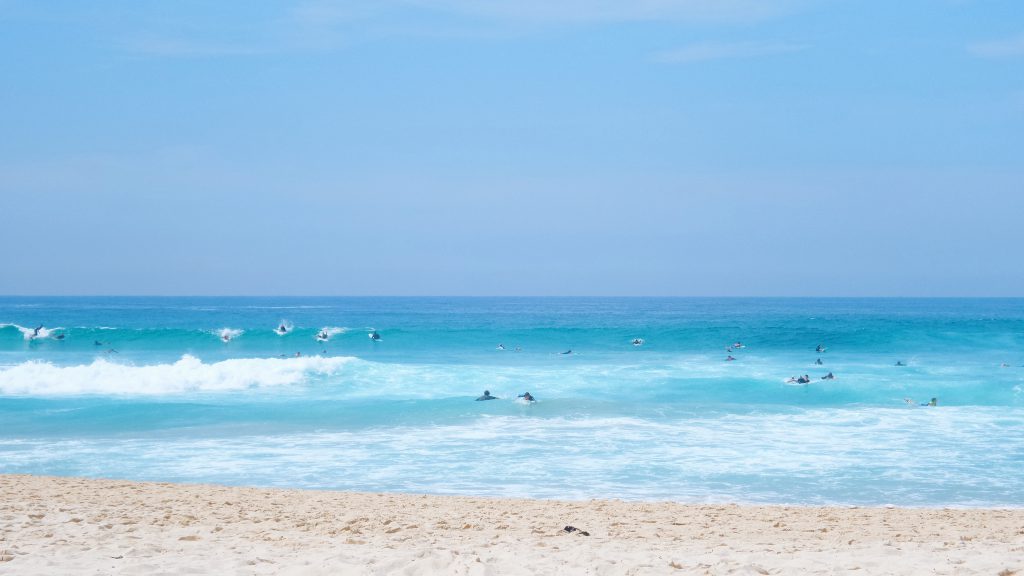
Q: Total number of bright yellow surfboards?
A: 0